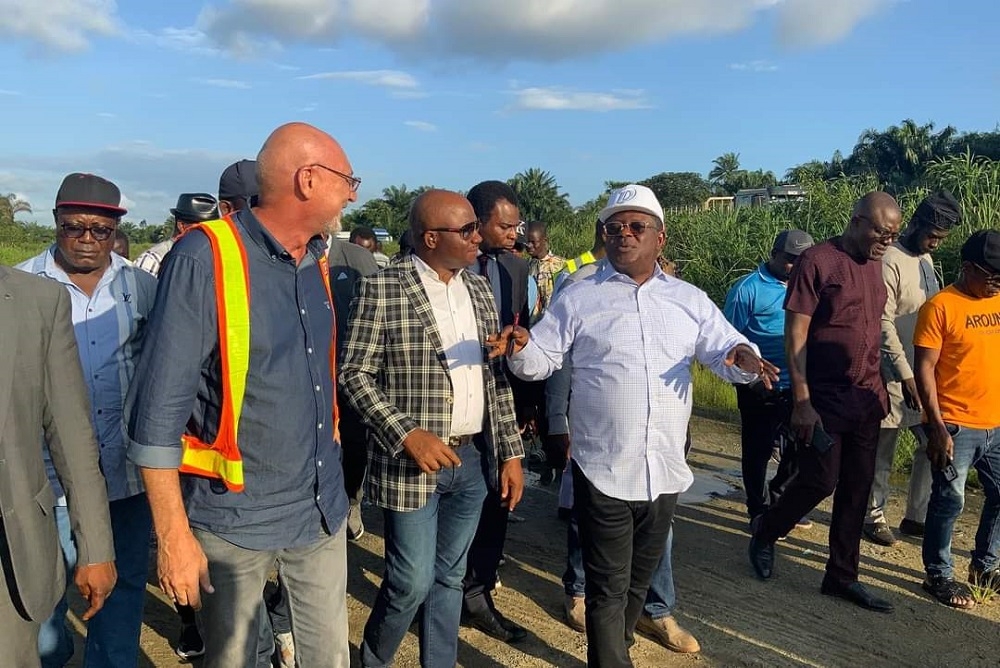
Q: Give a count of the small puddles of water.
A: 1